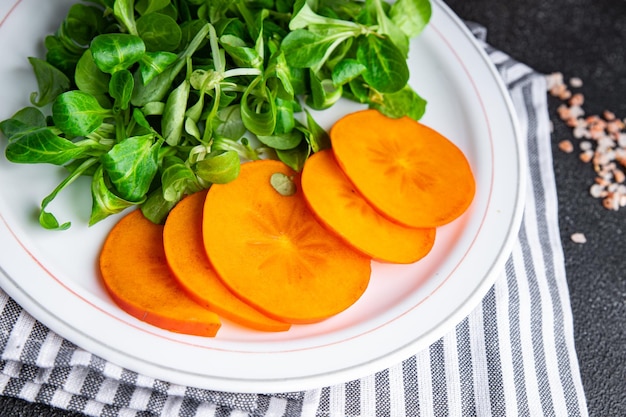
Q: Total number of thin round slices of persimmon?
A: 5